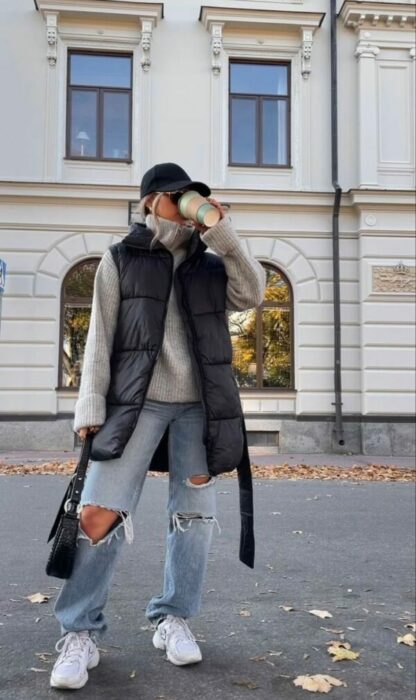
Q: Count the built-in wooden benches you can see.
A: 0